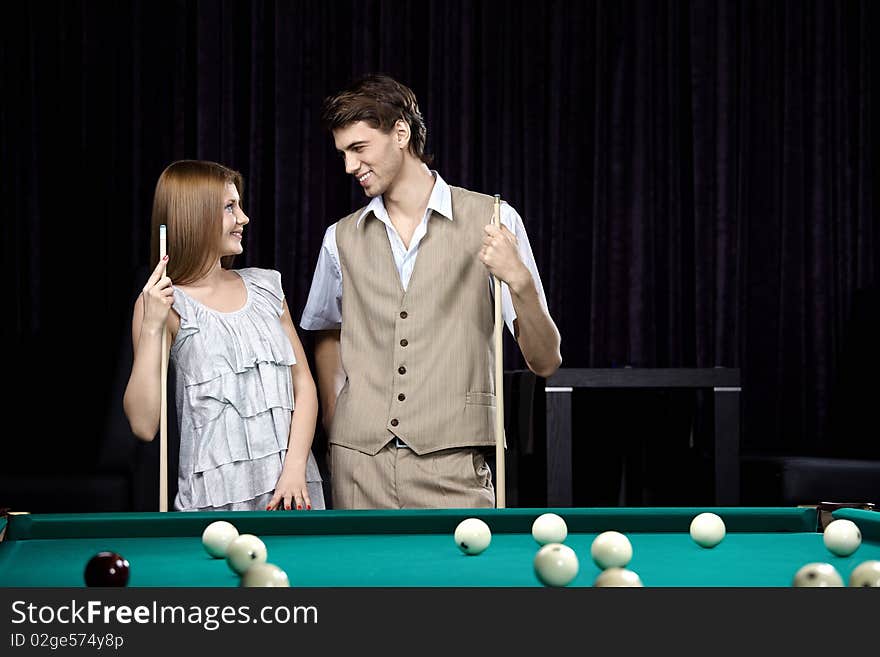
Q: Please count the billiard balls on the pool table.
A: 13